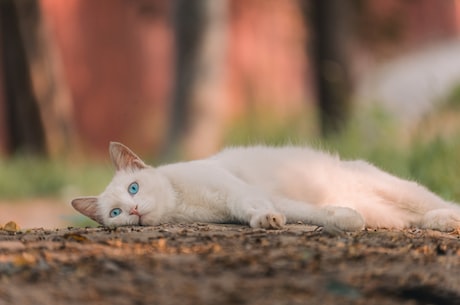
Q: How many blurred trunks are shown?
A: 3